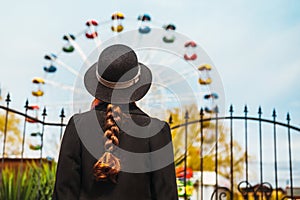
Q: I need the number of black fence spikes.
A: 13